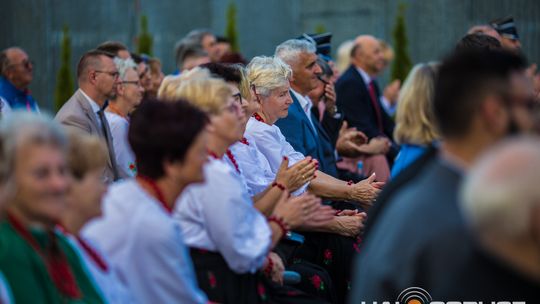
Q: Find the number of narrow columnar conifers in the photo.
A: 5